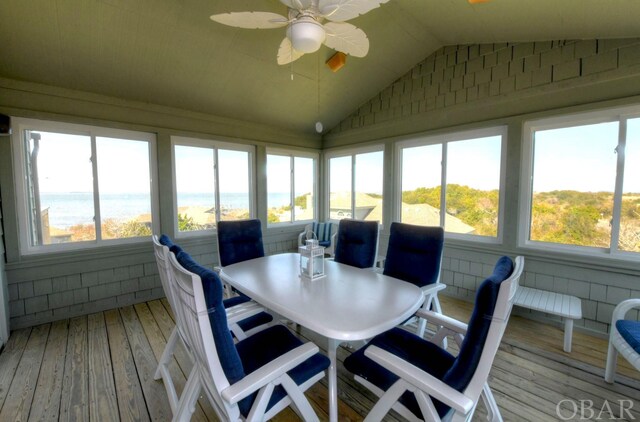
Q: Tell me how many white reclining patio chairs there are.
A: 6